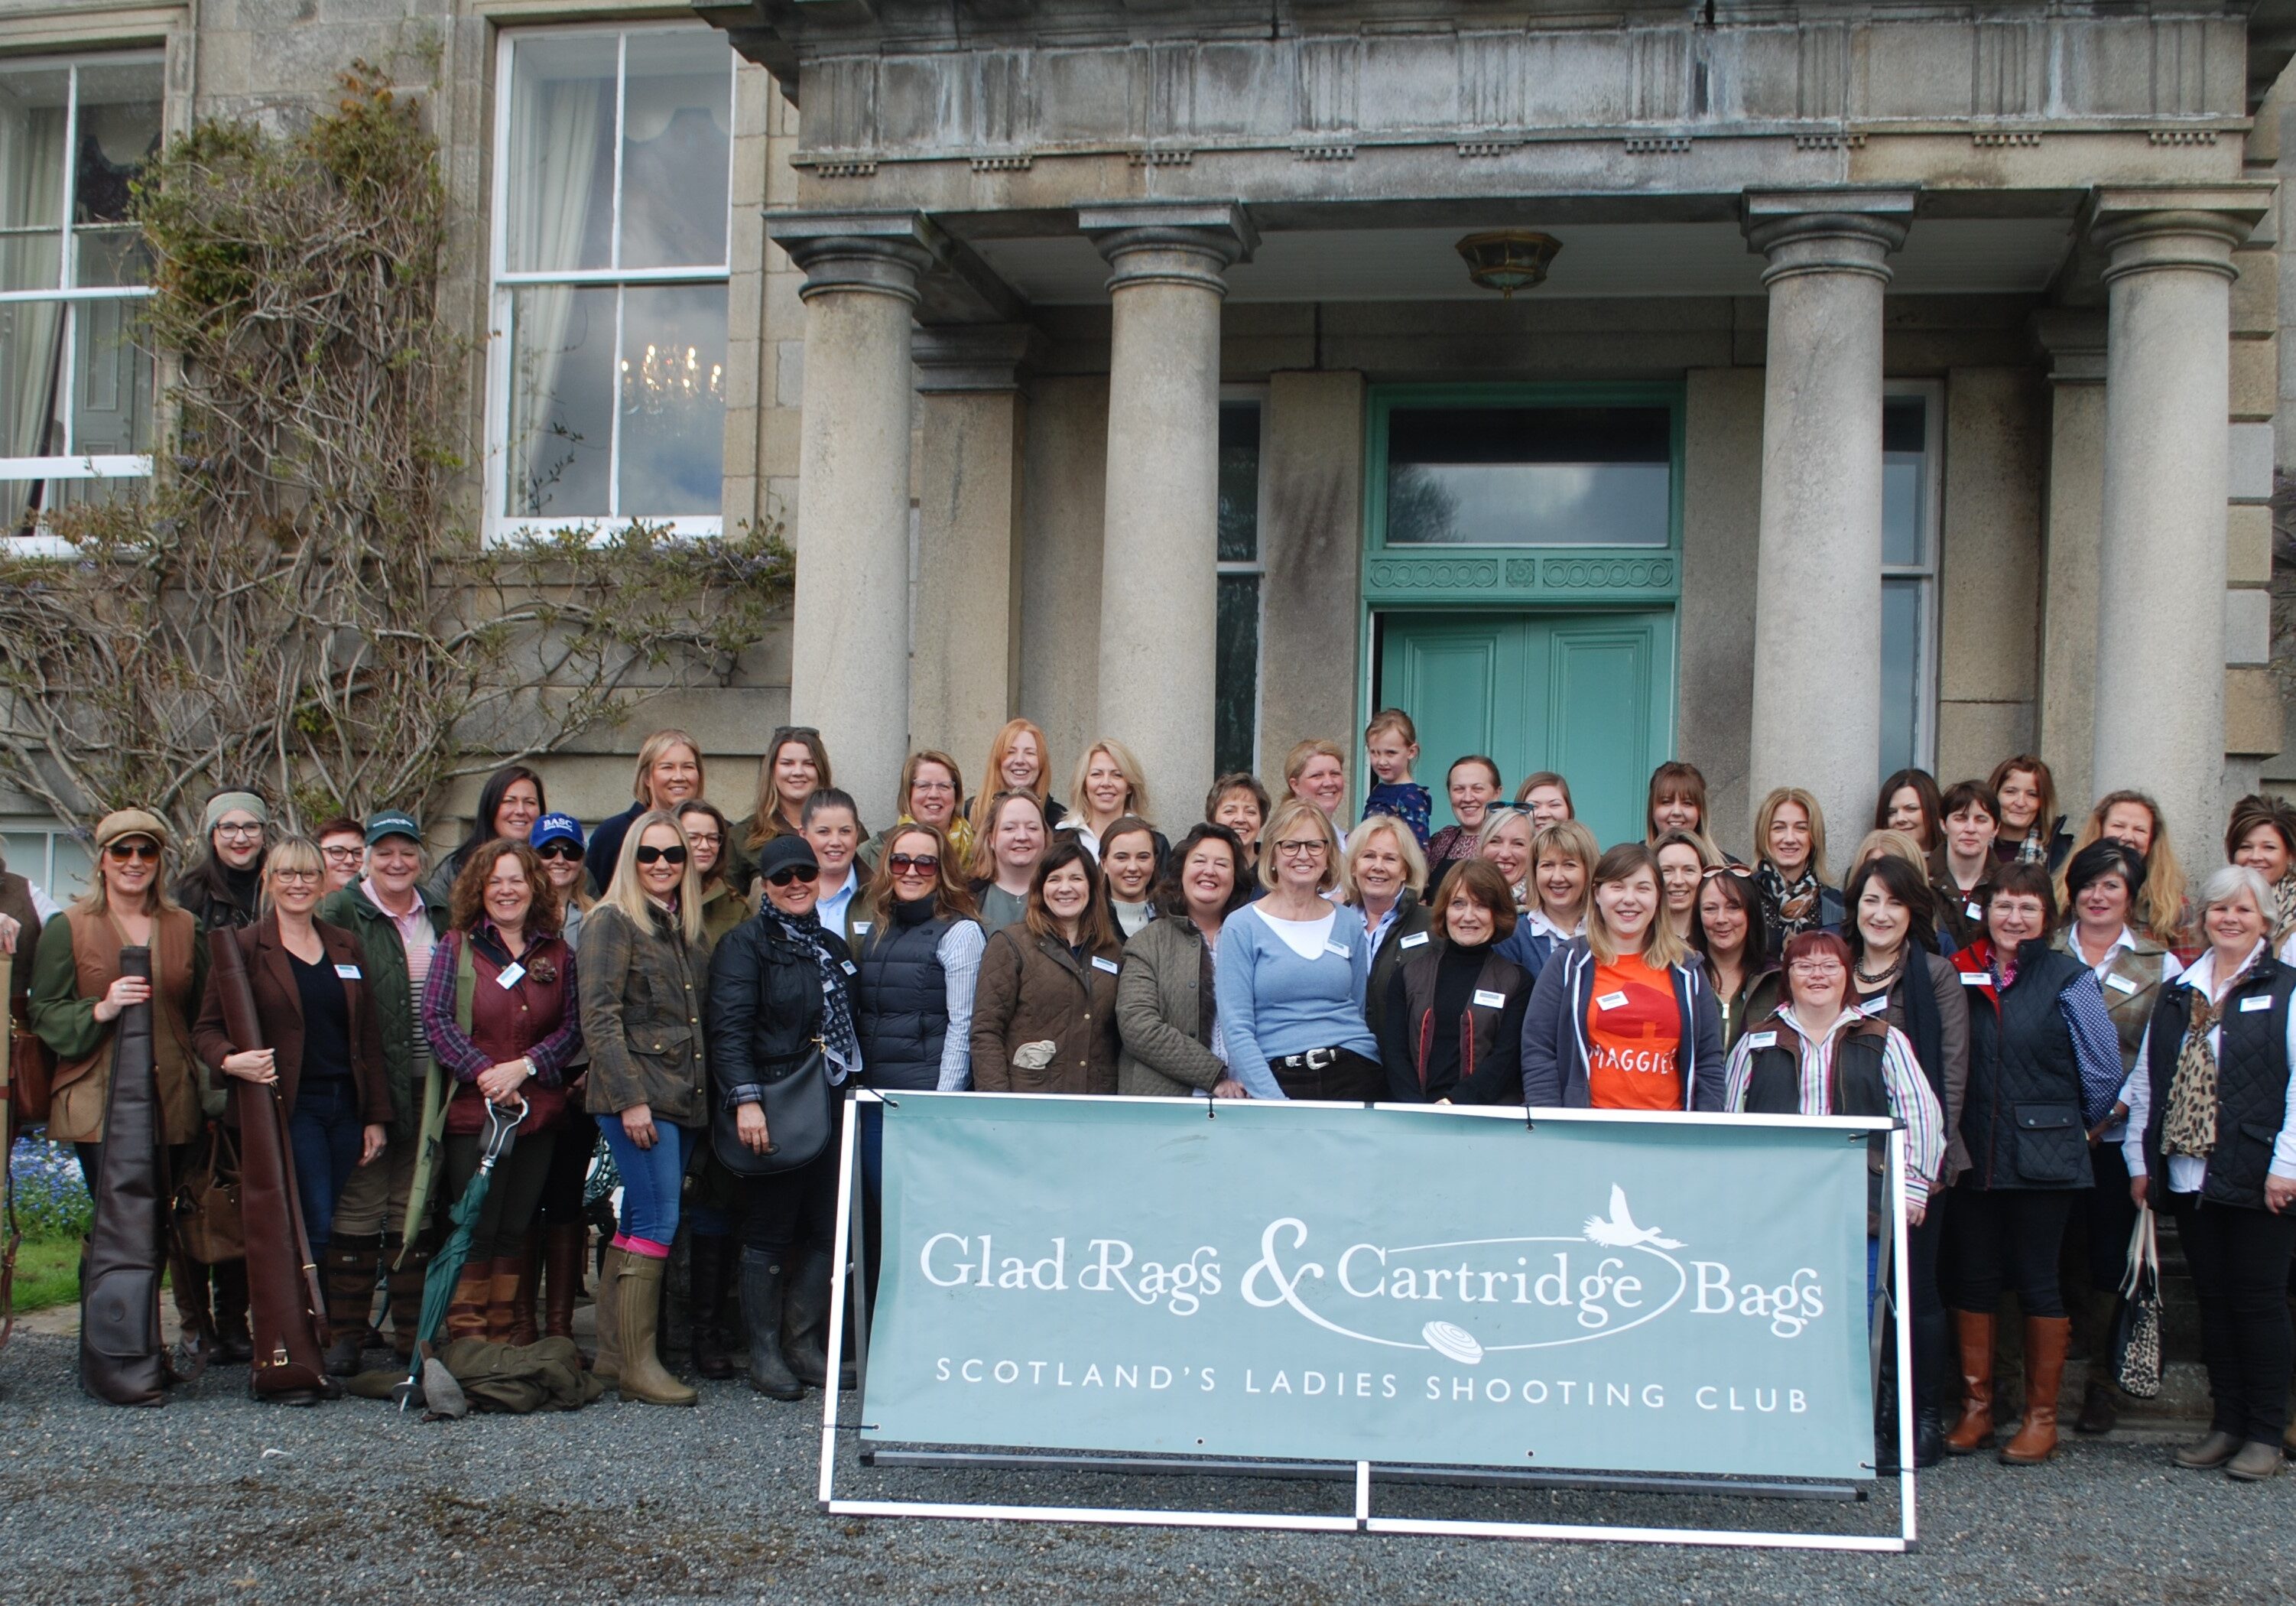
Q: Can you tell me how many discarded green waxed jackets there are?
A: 1